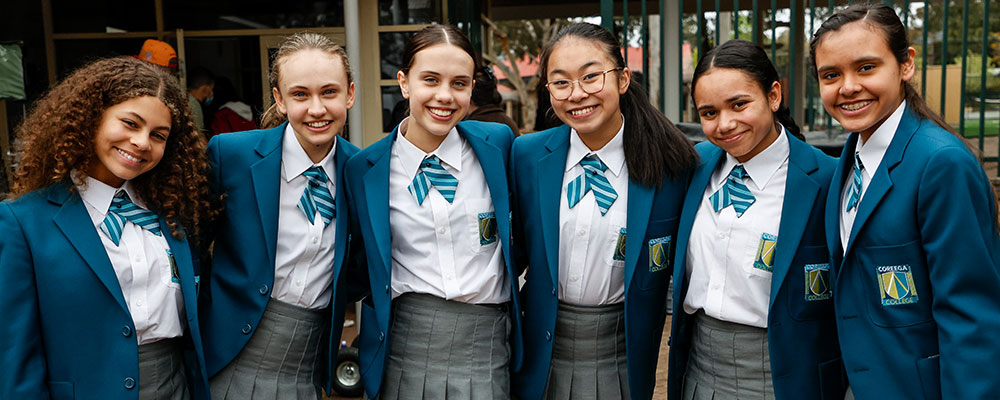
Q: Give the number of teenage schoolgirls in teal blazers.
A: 6